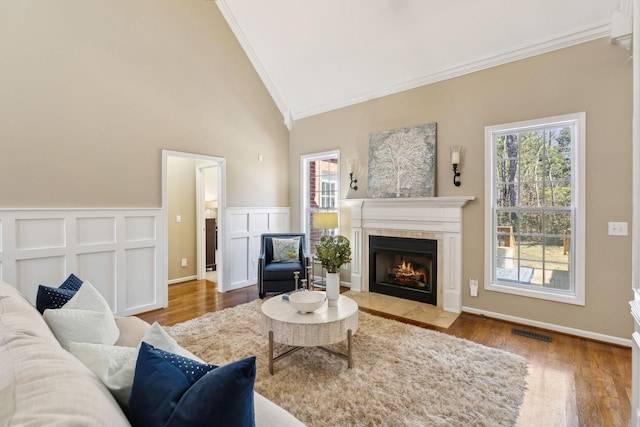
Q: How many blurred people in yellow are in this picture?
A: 0